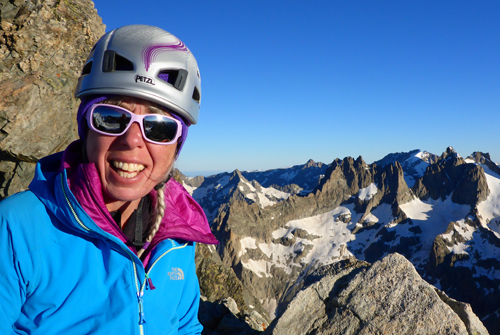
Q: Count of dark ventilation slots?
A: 4